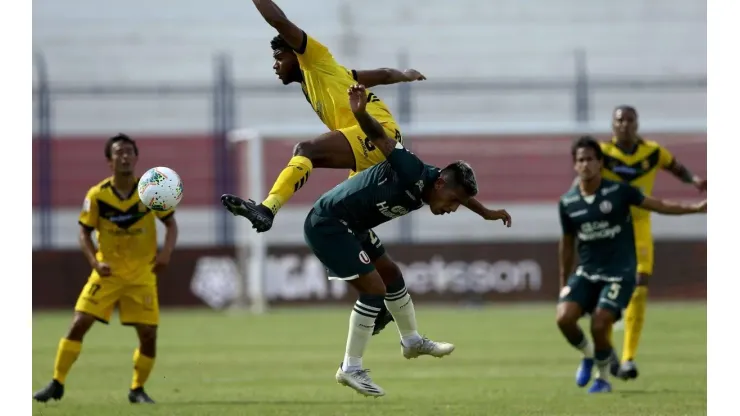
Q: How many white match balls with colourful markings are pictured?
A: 1